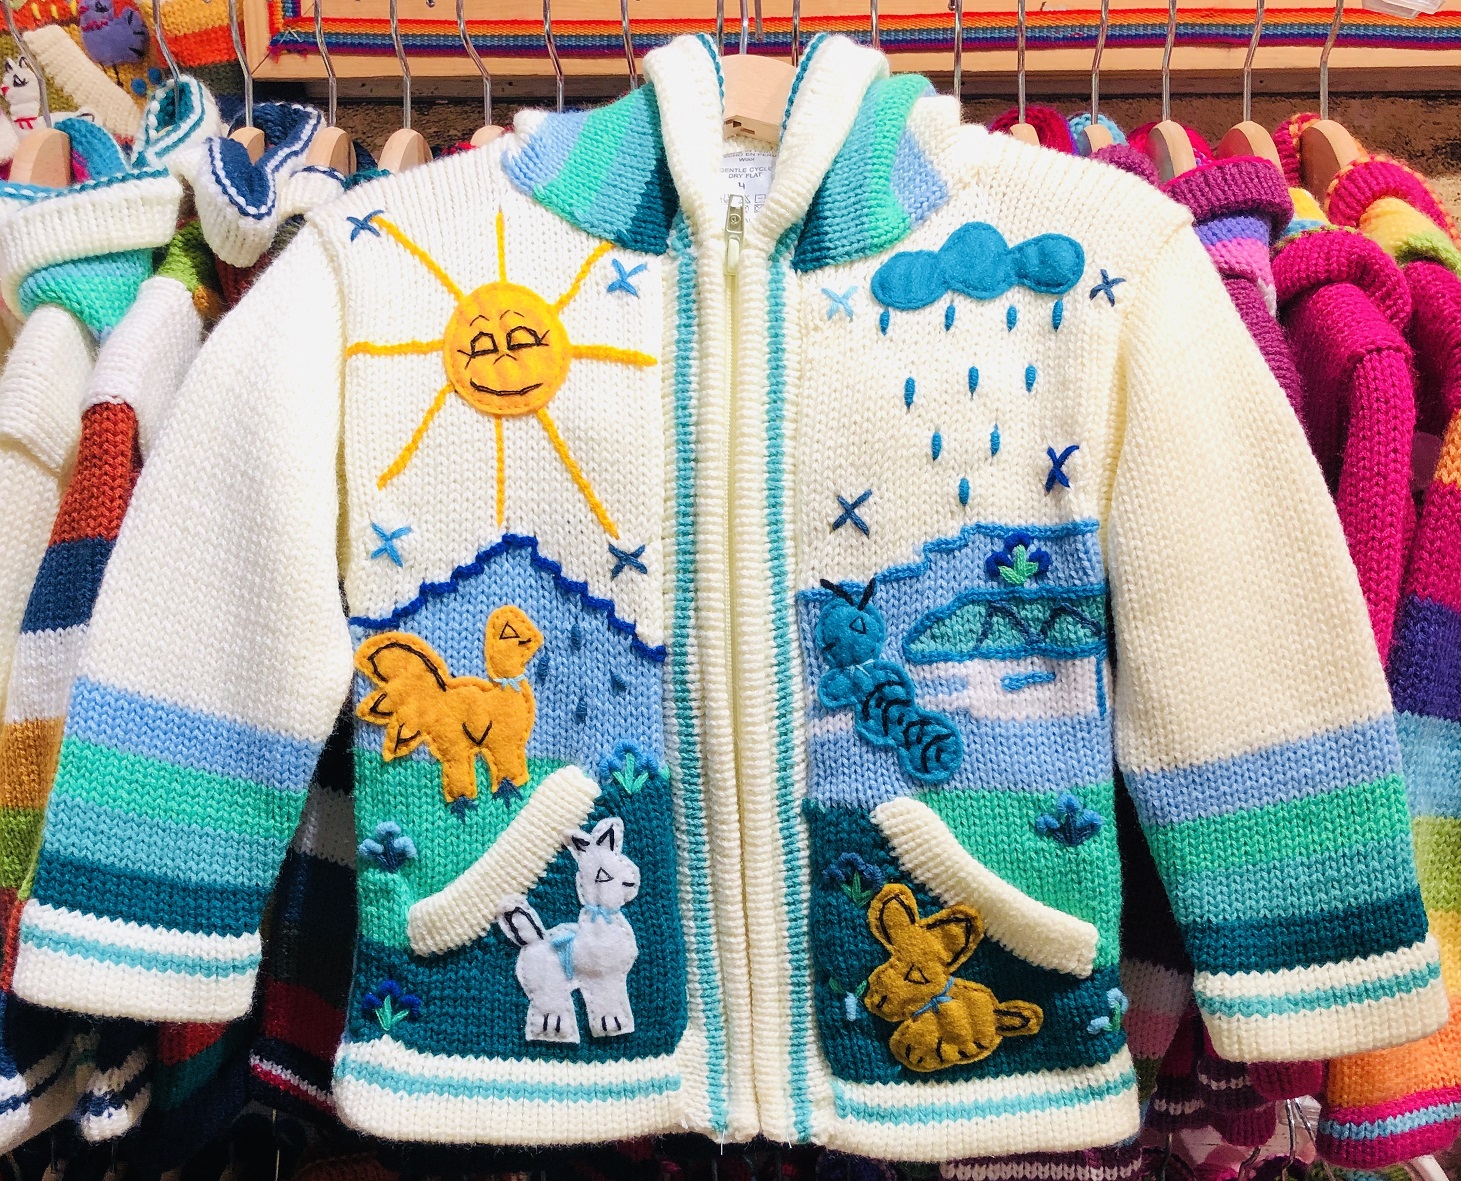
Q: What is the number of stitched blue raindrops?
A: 14